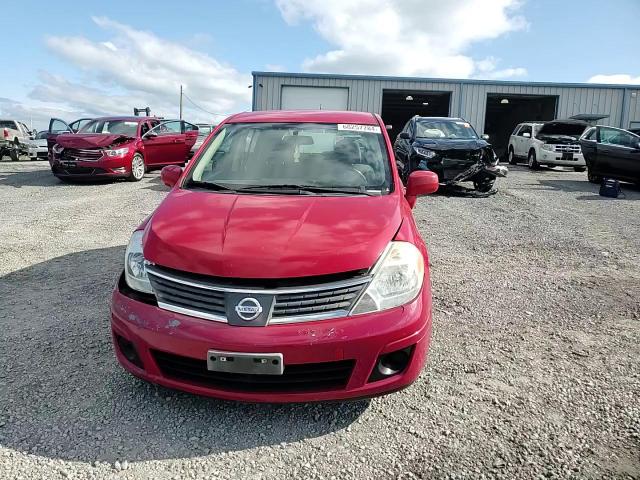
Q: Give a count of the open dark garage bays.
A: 2